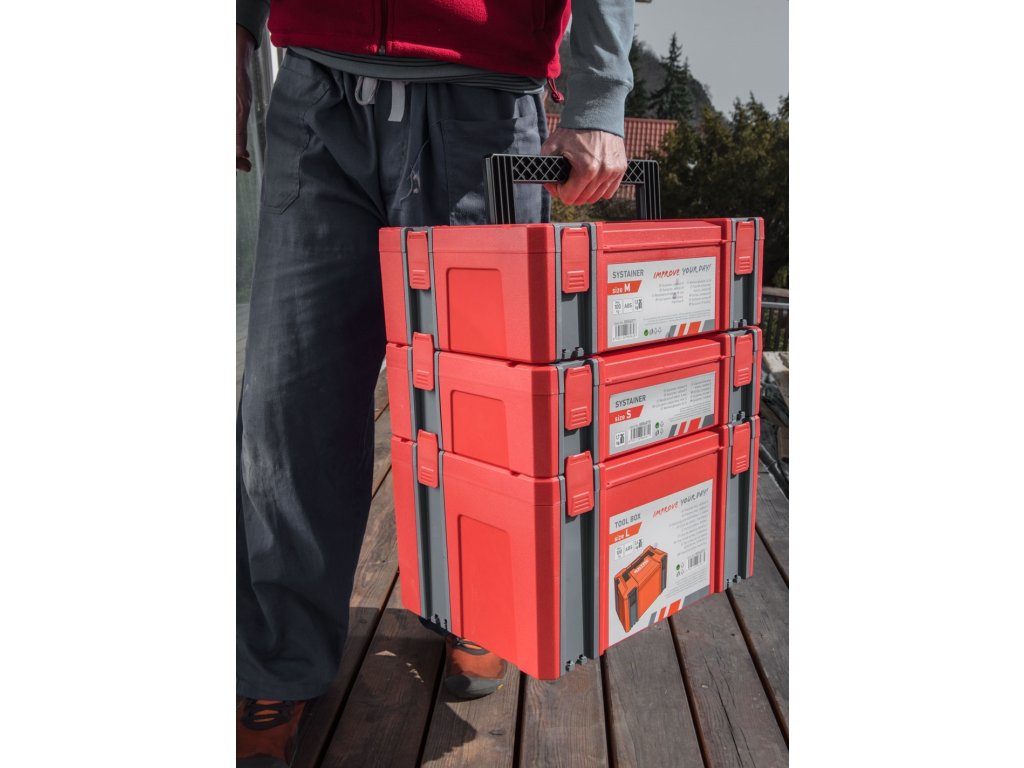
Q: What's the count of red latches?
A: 9